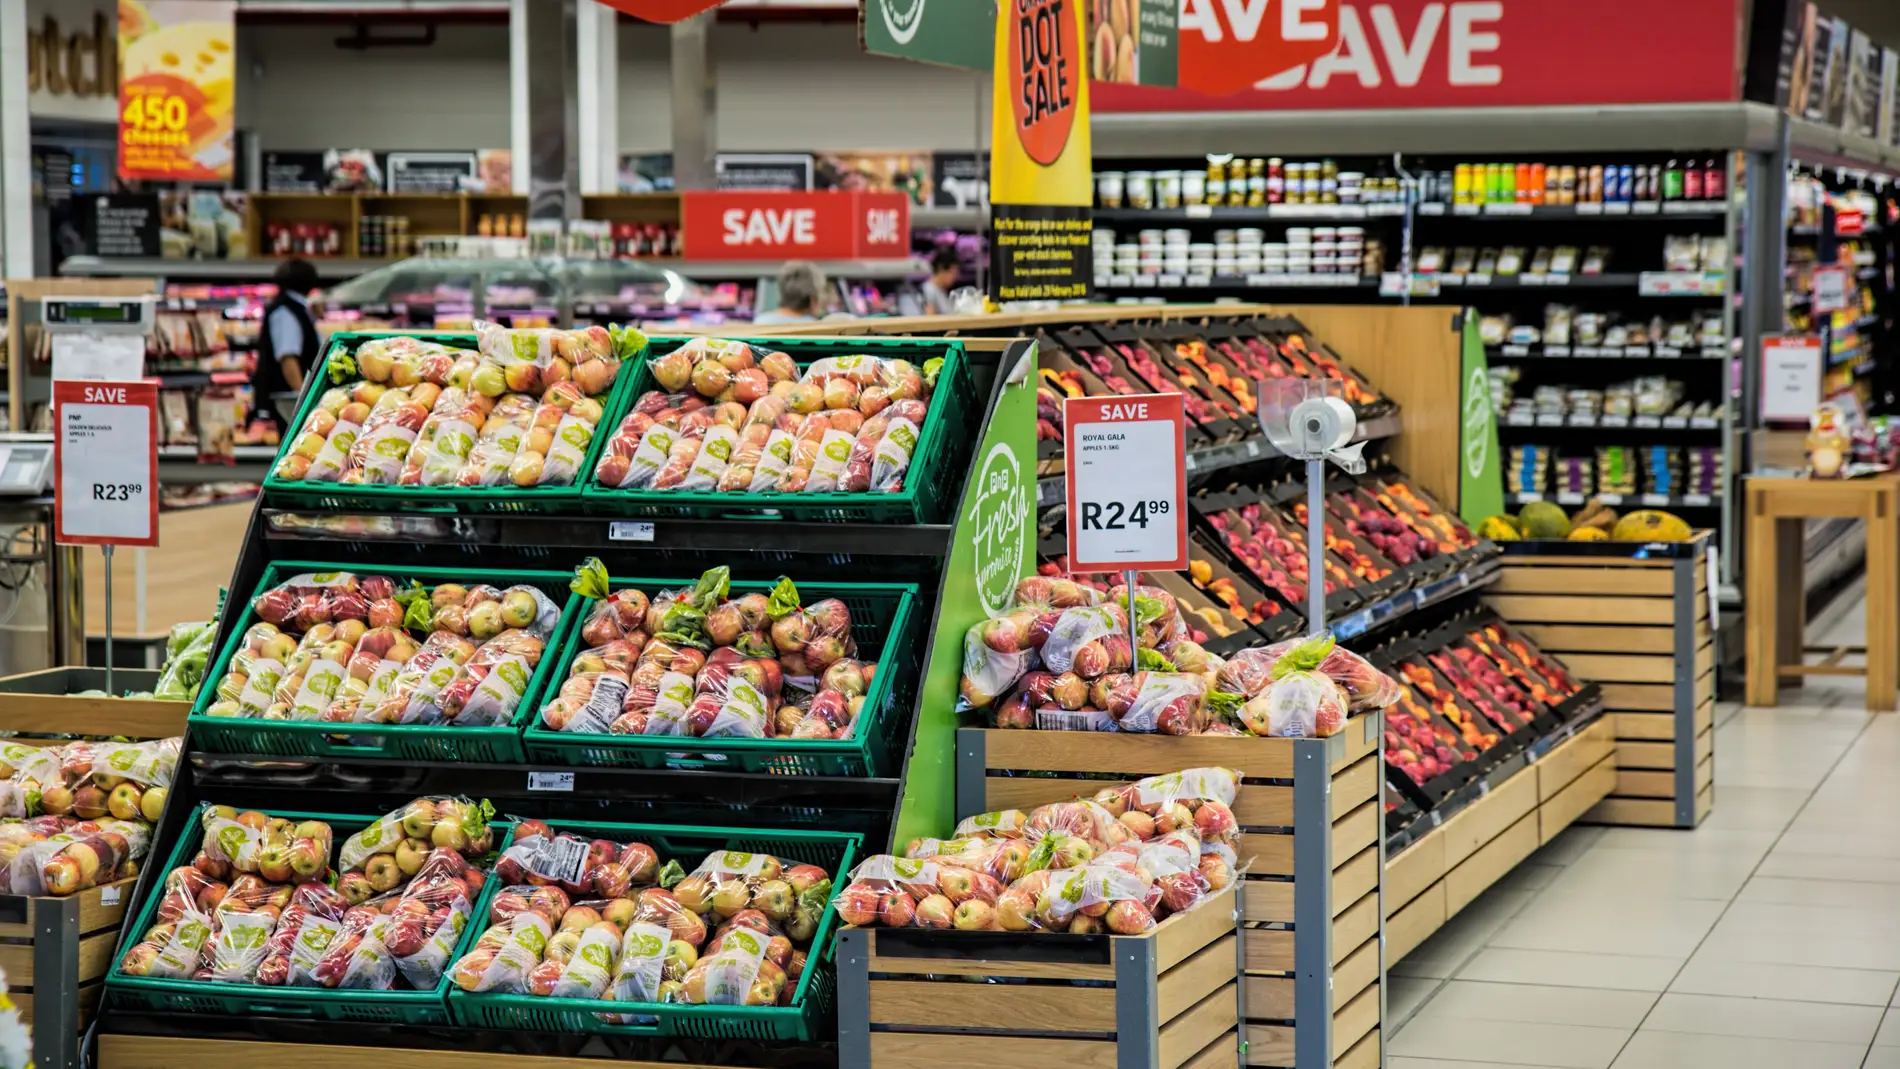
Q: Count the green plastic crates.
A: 6